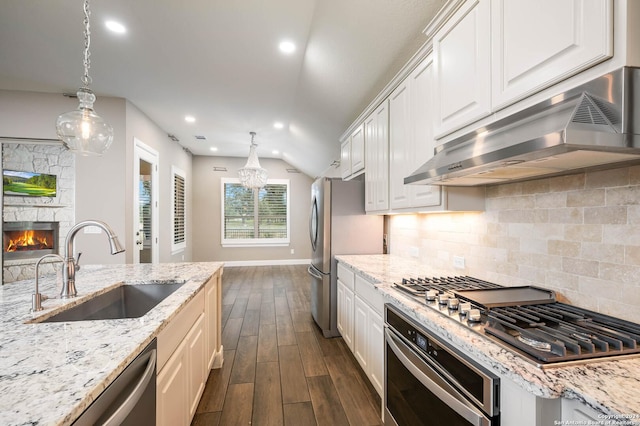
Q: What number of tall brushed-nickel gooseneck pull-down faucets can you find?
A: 1